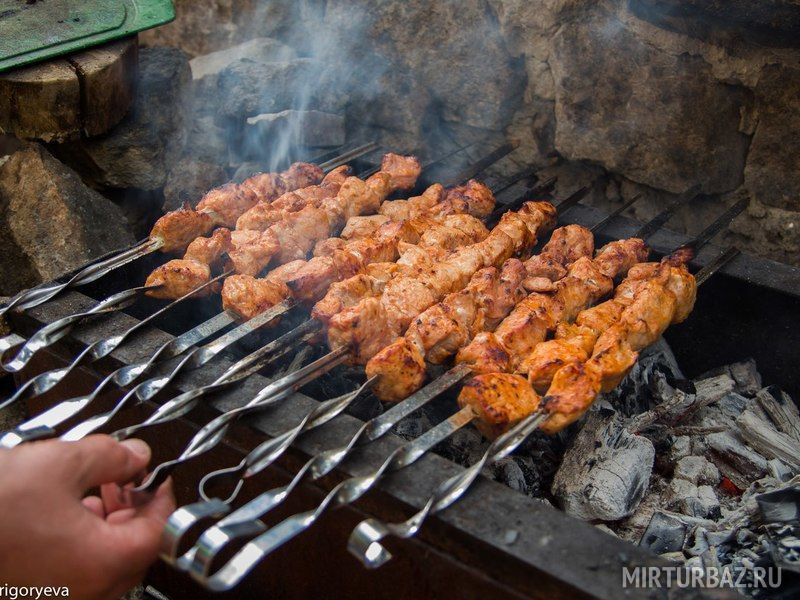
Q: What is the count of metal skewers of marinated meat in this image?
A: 11